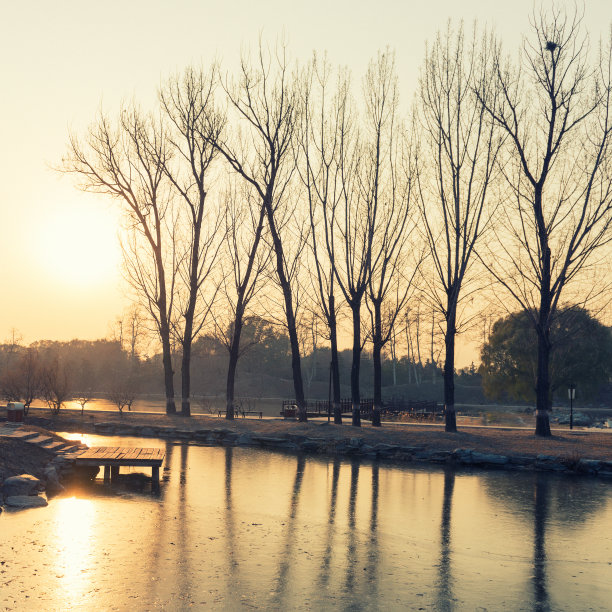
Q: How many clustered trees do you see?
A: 9